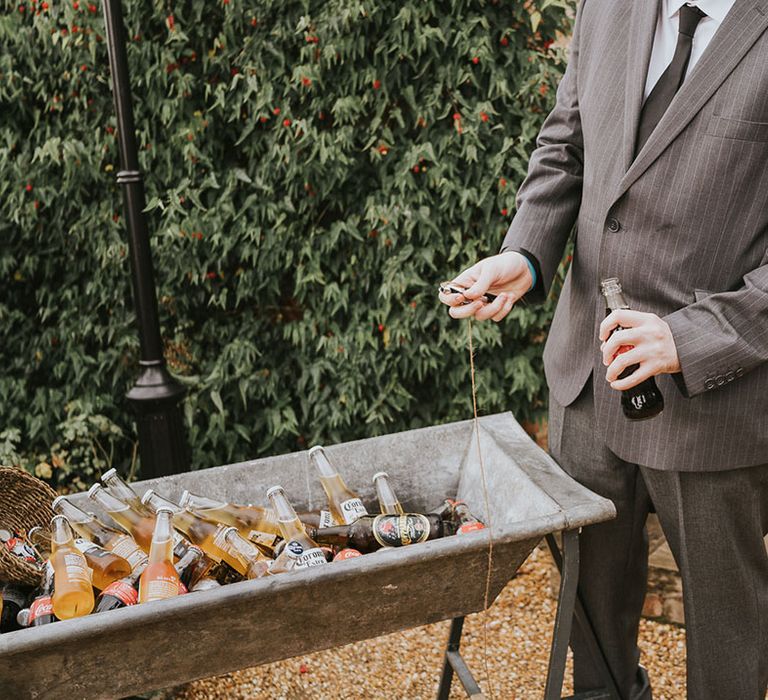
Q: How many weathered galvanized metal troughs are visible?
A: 1